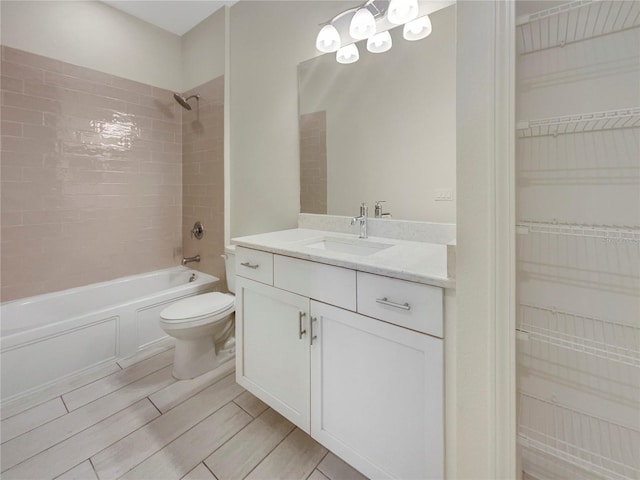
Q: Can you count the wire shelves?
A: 5